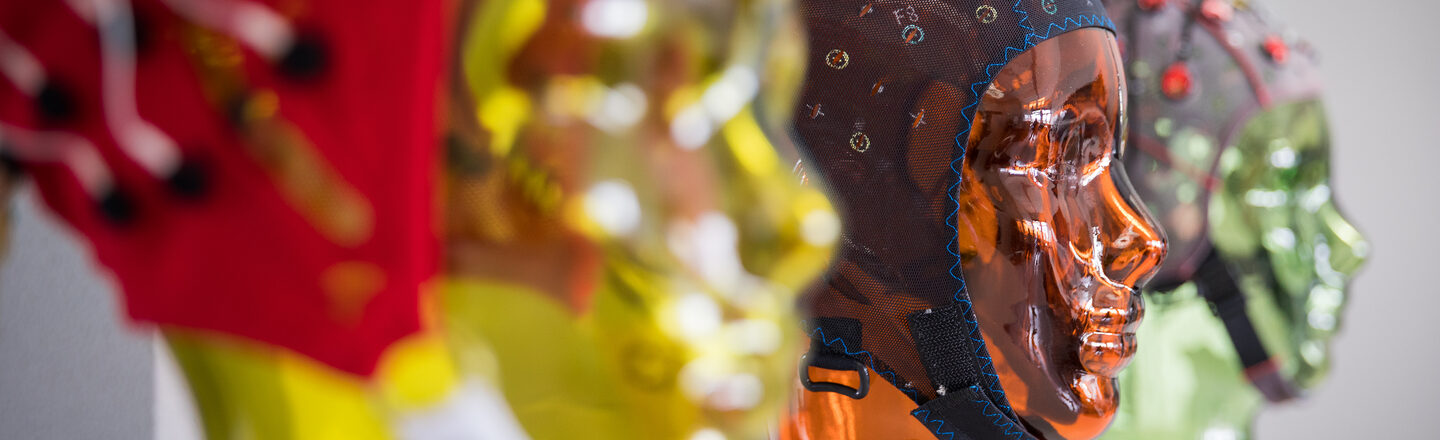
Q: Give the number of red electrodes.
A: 4